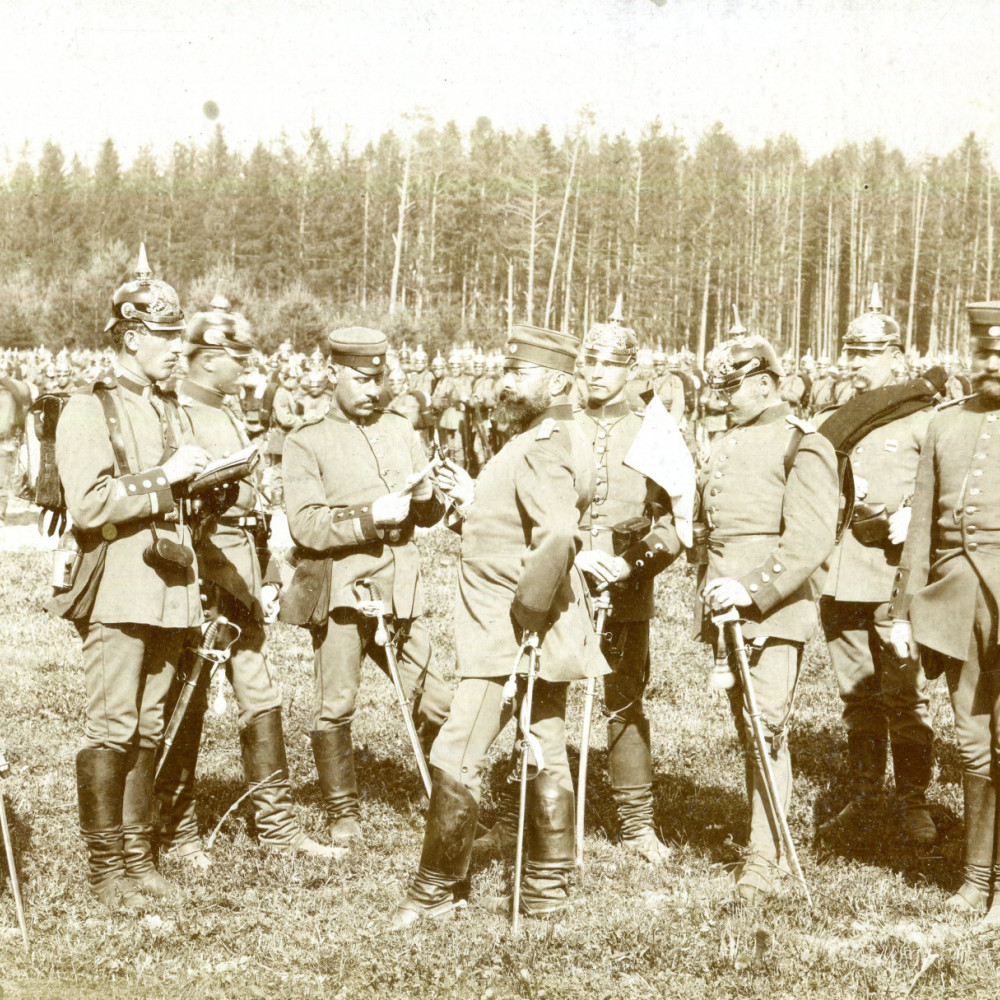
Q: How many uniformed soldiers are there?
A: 8